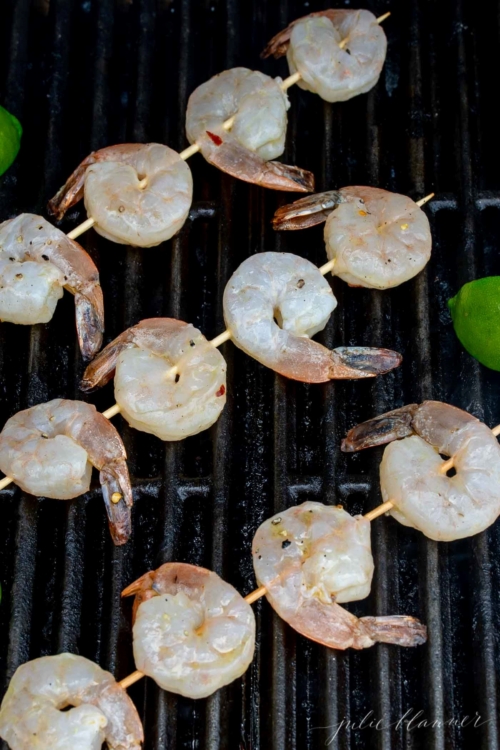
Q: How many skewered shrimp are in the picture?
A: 12